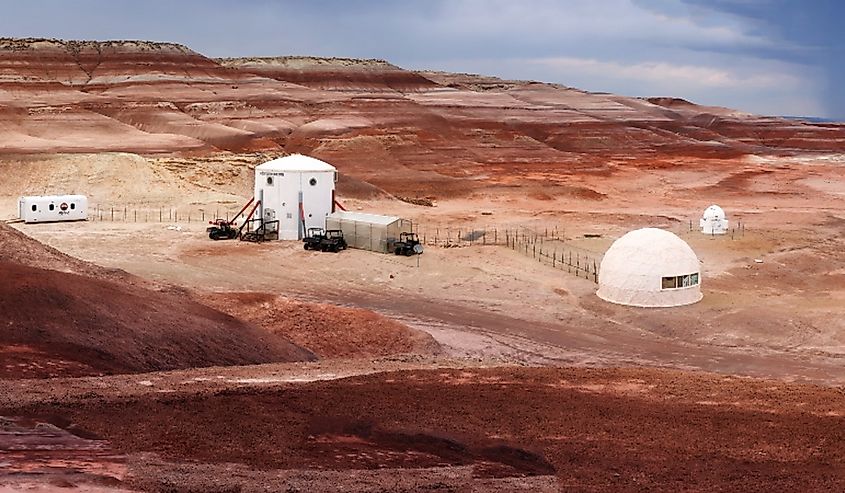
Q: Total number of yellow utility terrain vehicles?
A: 0